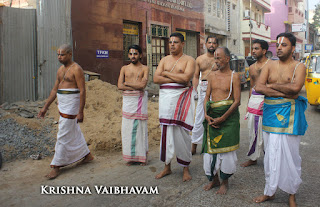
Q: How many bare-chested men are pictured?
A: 7